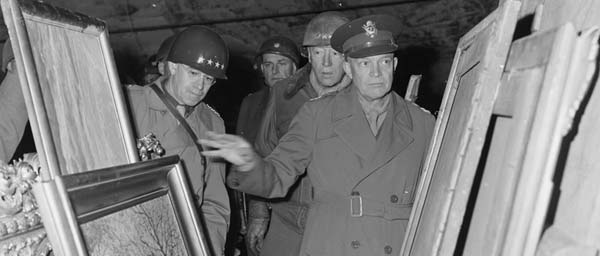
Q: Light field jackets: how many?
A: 1